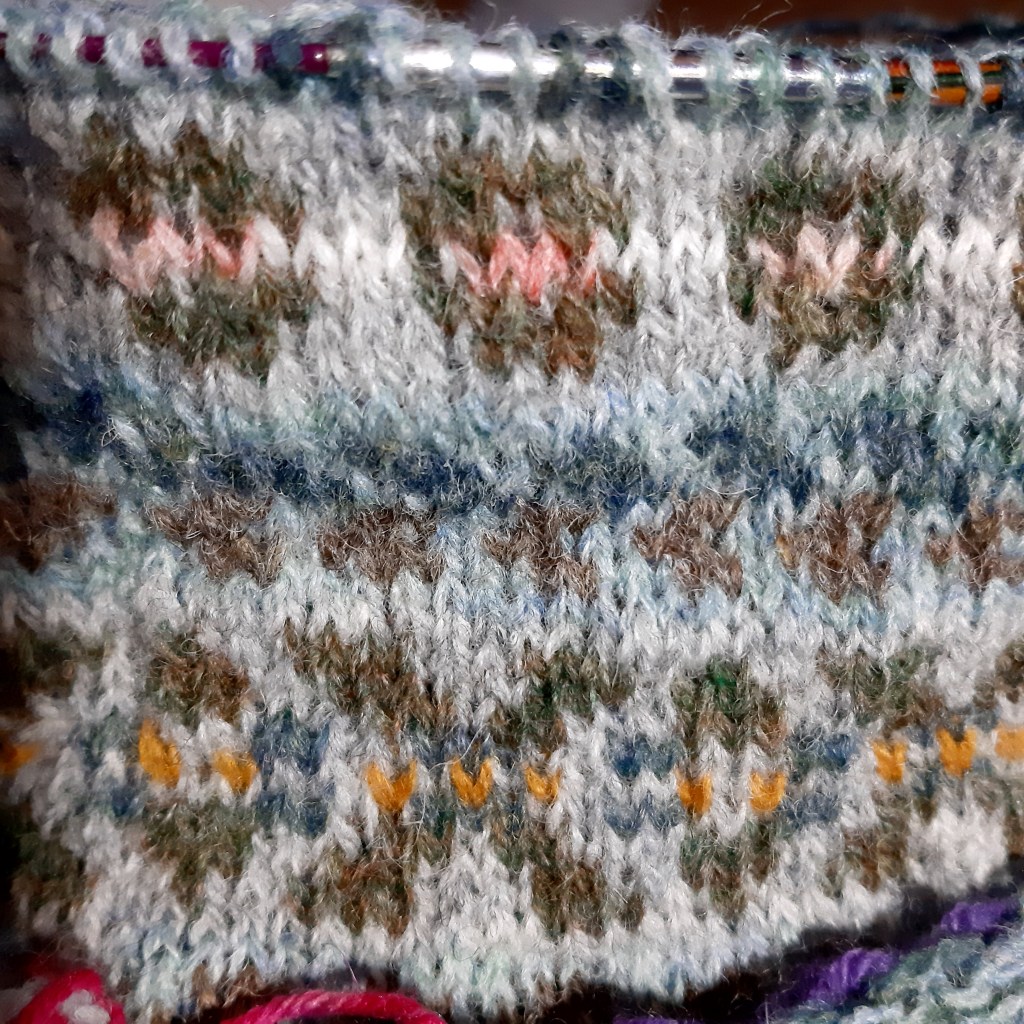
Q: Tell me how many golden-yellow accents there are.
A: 11